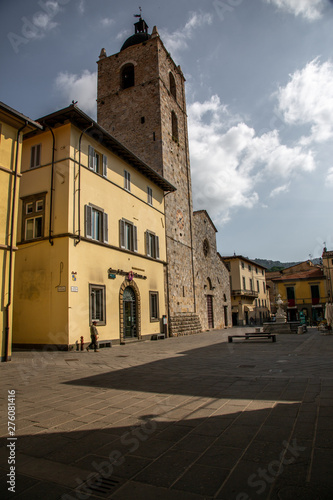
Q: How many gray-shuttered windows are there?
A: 7